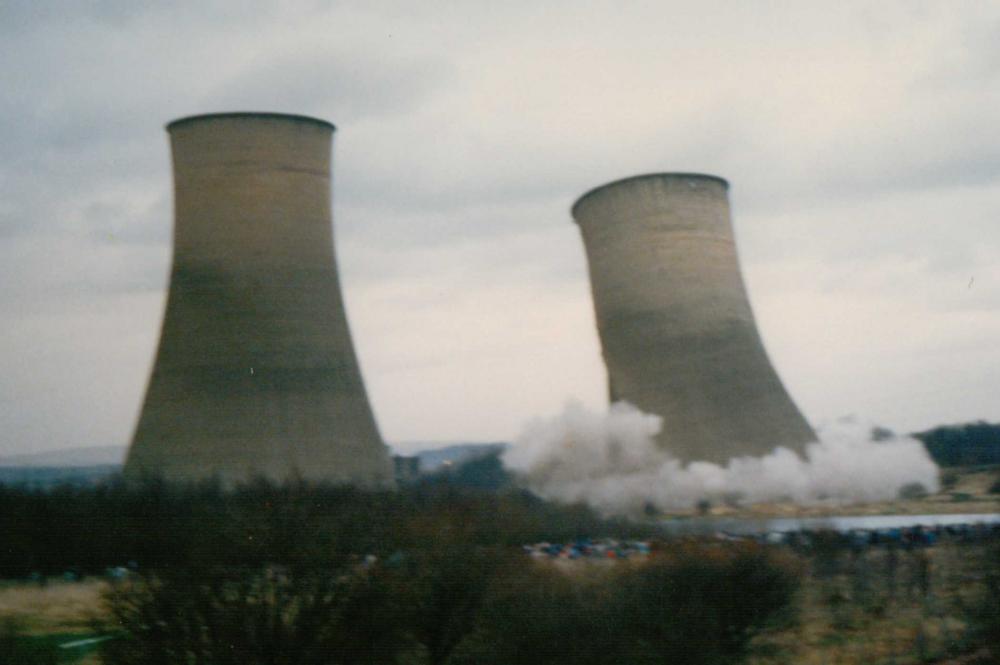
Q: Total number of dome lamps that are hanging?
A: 0